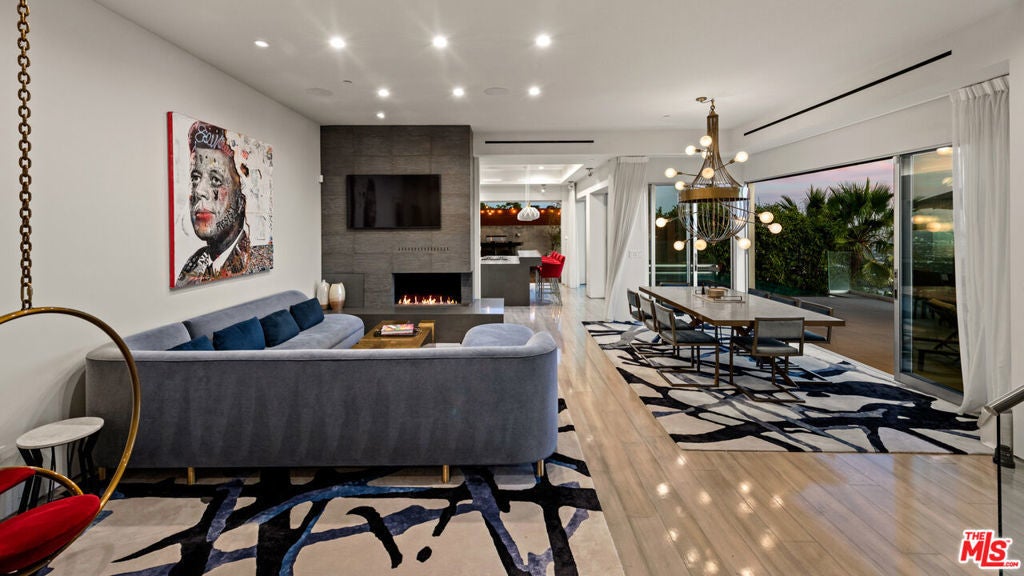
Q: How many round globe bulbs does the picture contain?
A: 14